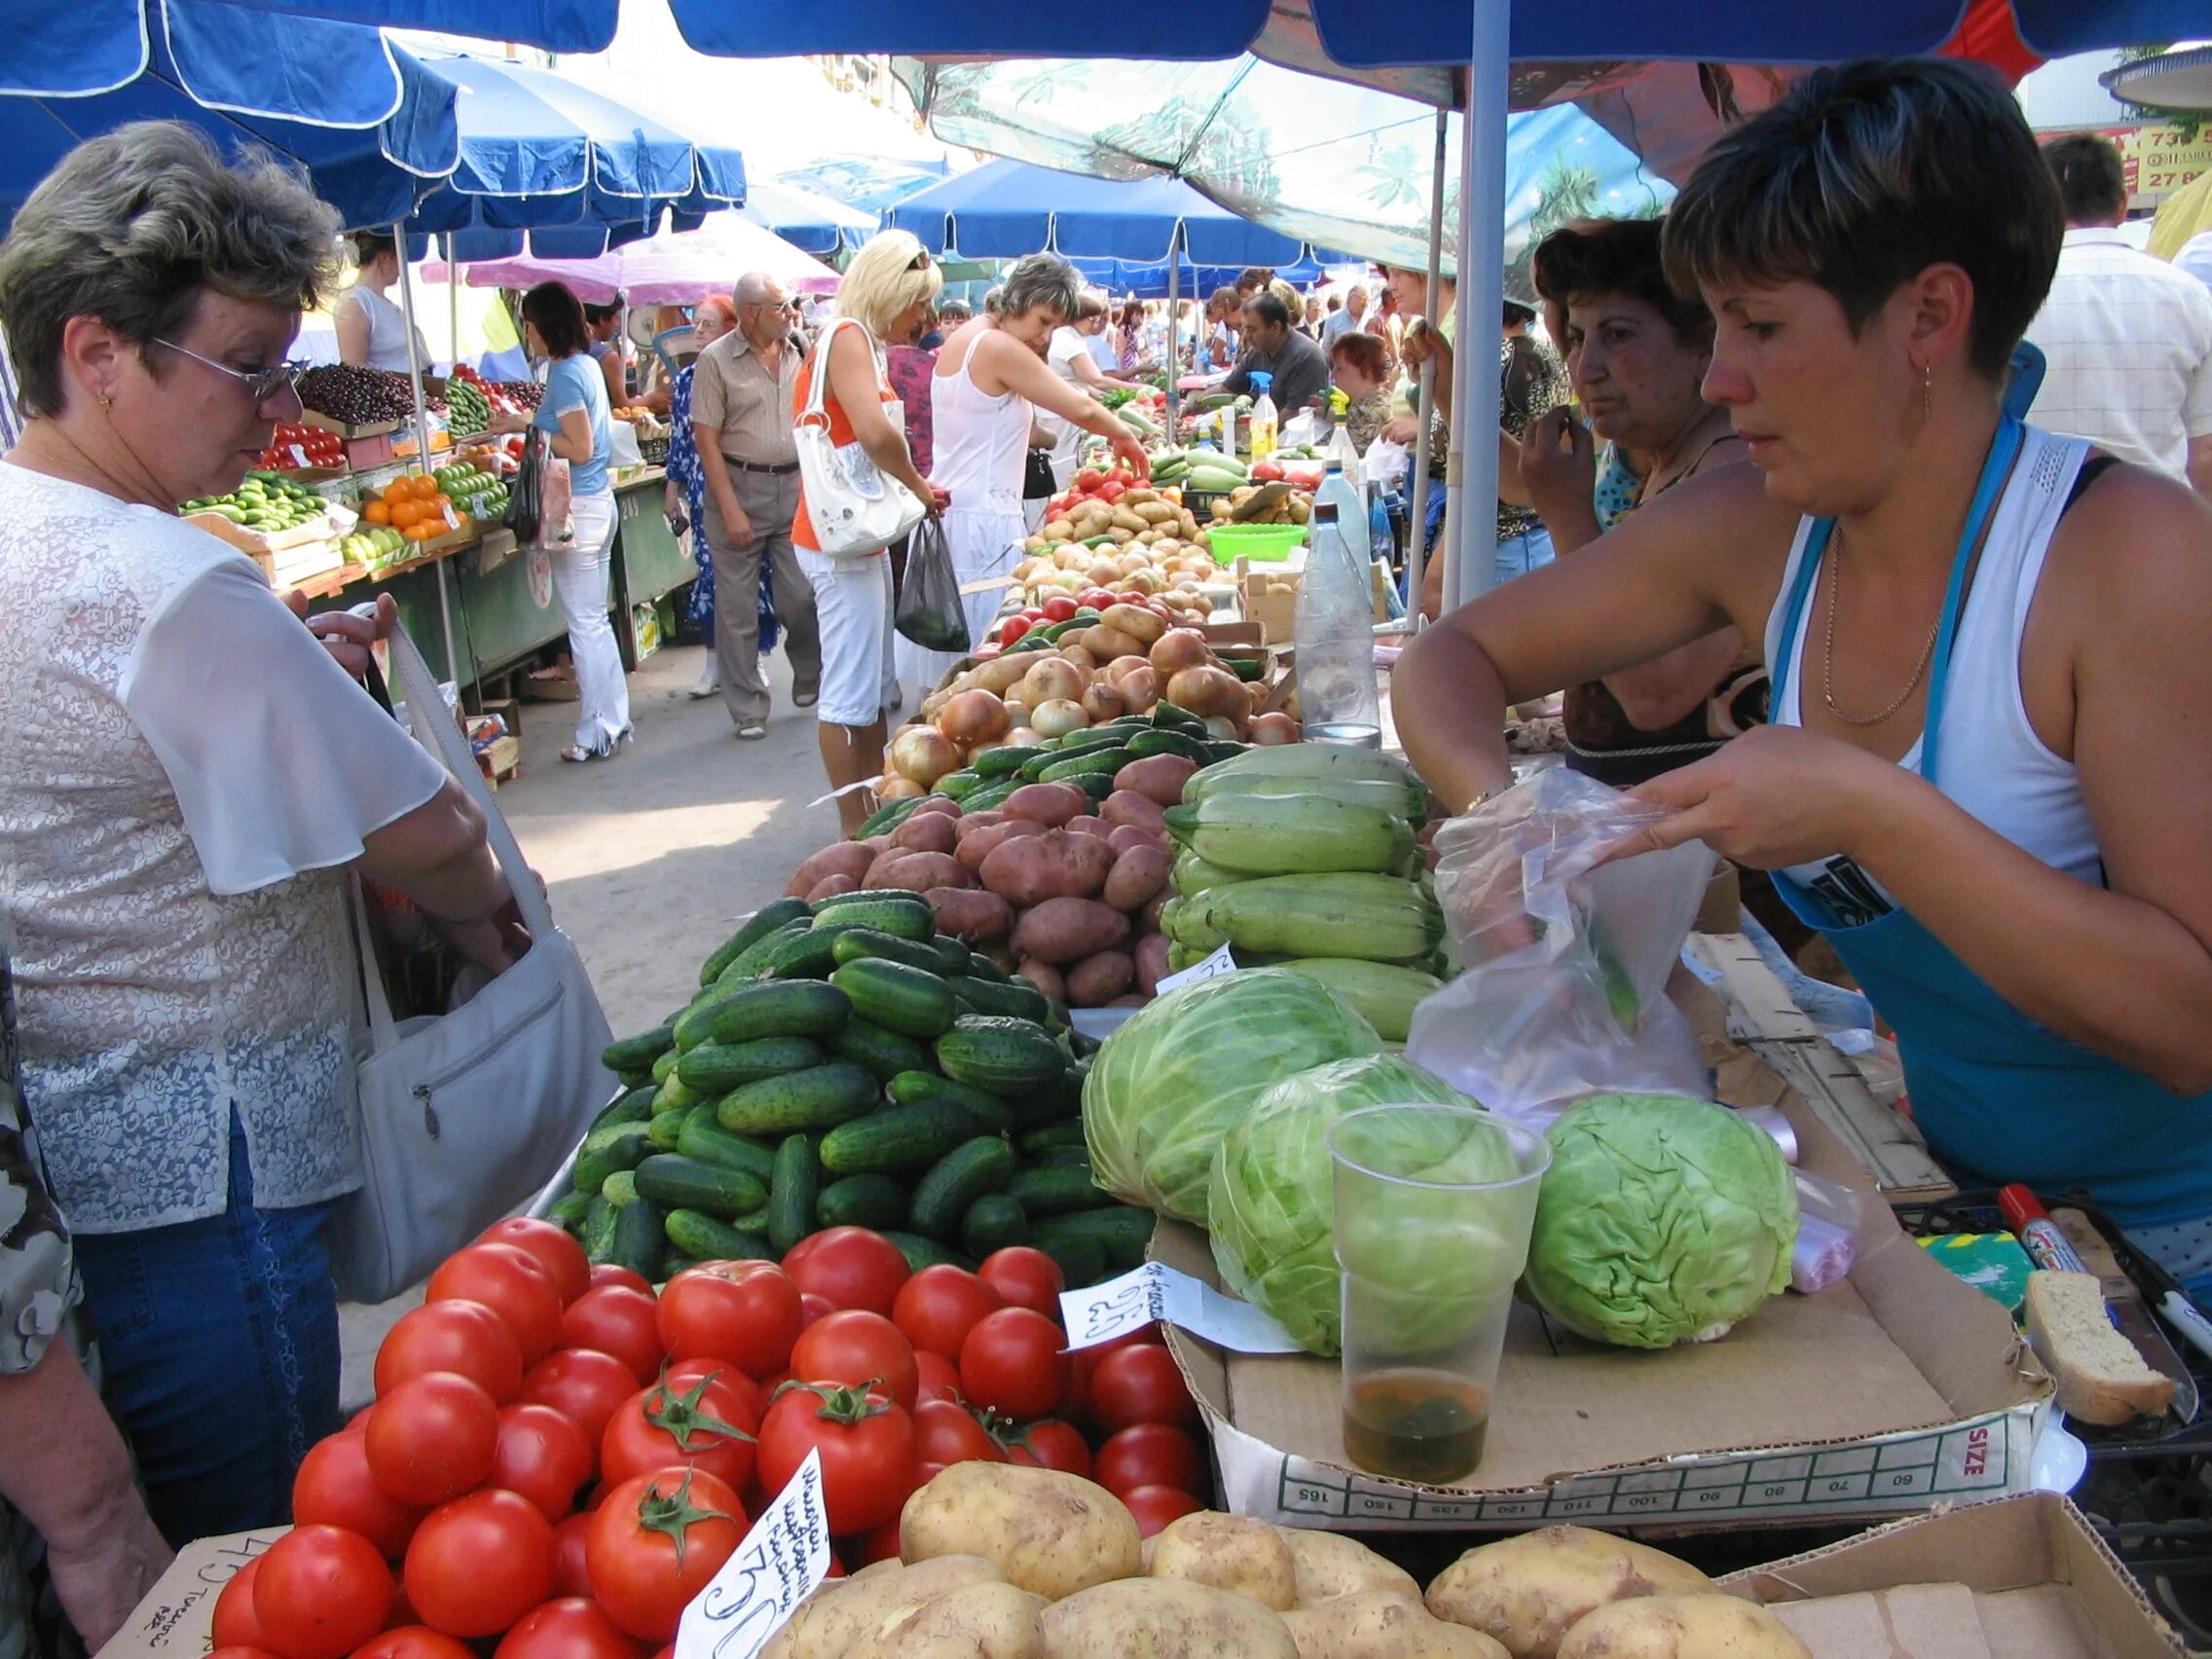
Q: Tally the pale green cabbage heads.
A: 3